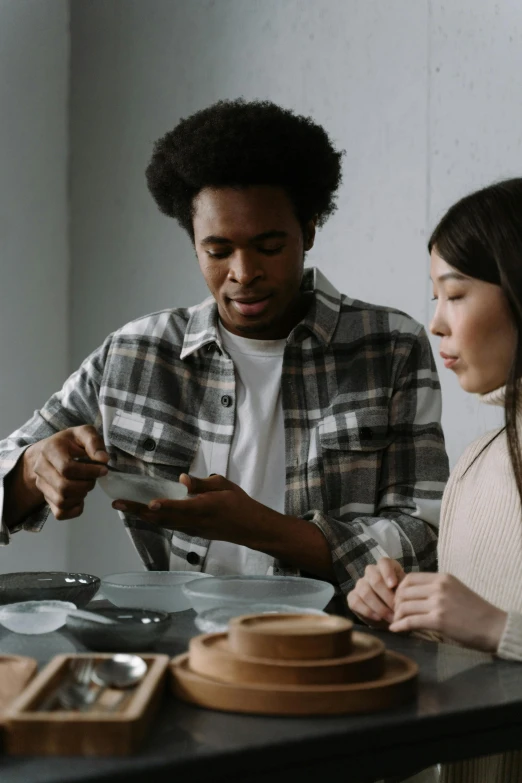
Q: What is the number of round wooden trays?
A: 3